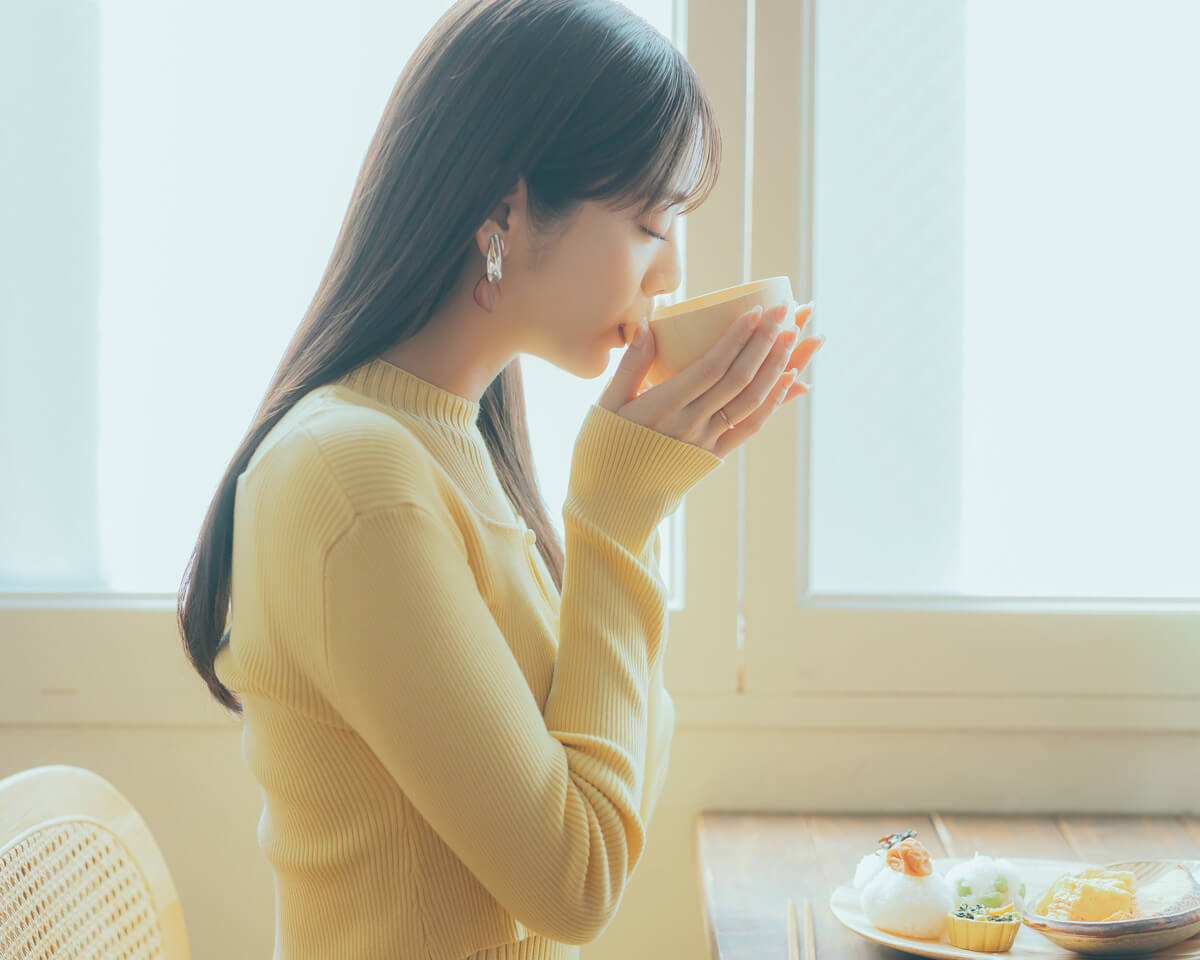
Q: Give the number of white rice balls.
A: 3